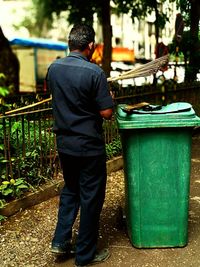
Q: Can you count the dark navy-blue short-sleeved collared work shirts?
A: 1